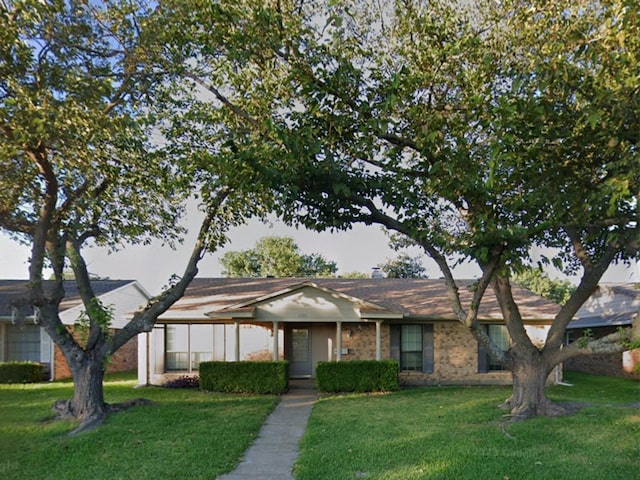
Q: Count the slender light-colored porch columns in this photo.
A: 4